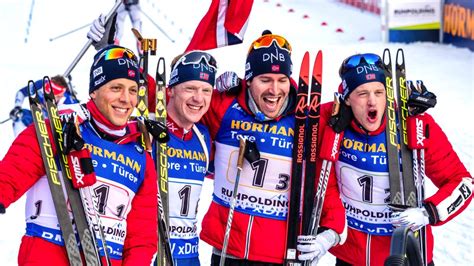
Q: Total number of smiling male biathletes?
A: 3